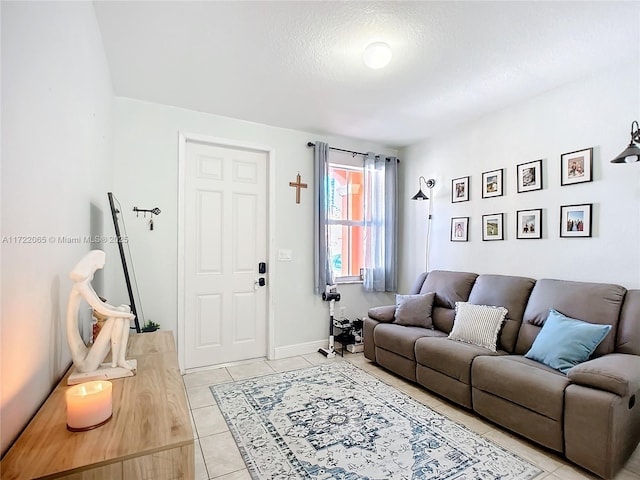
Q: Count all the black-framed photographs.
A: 8